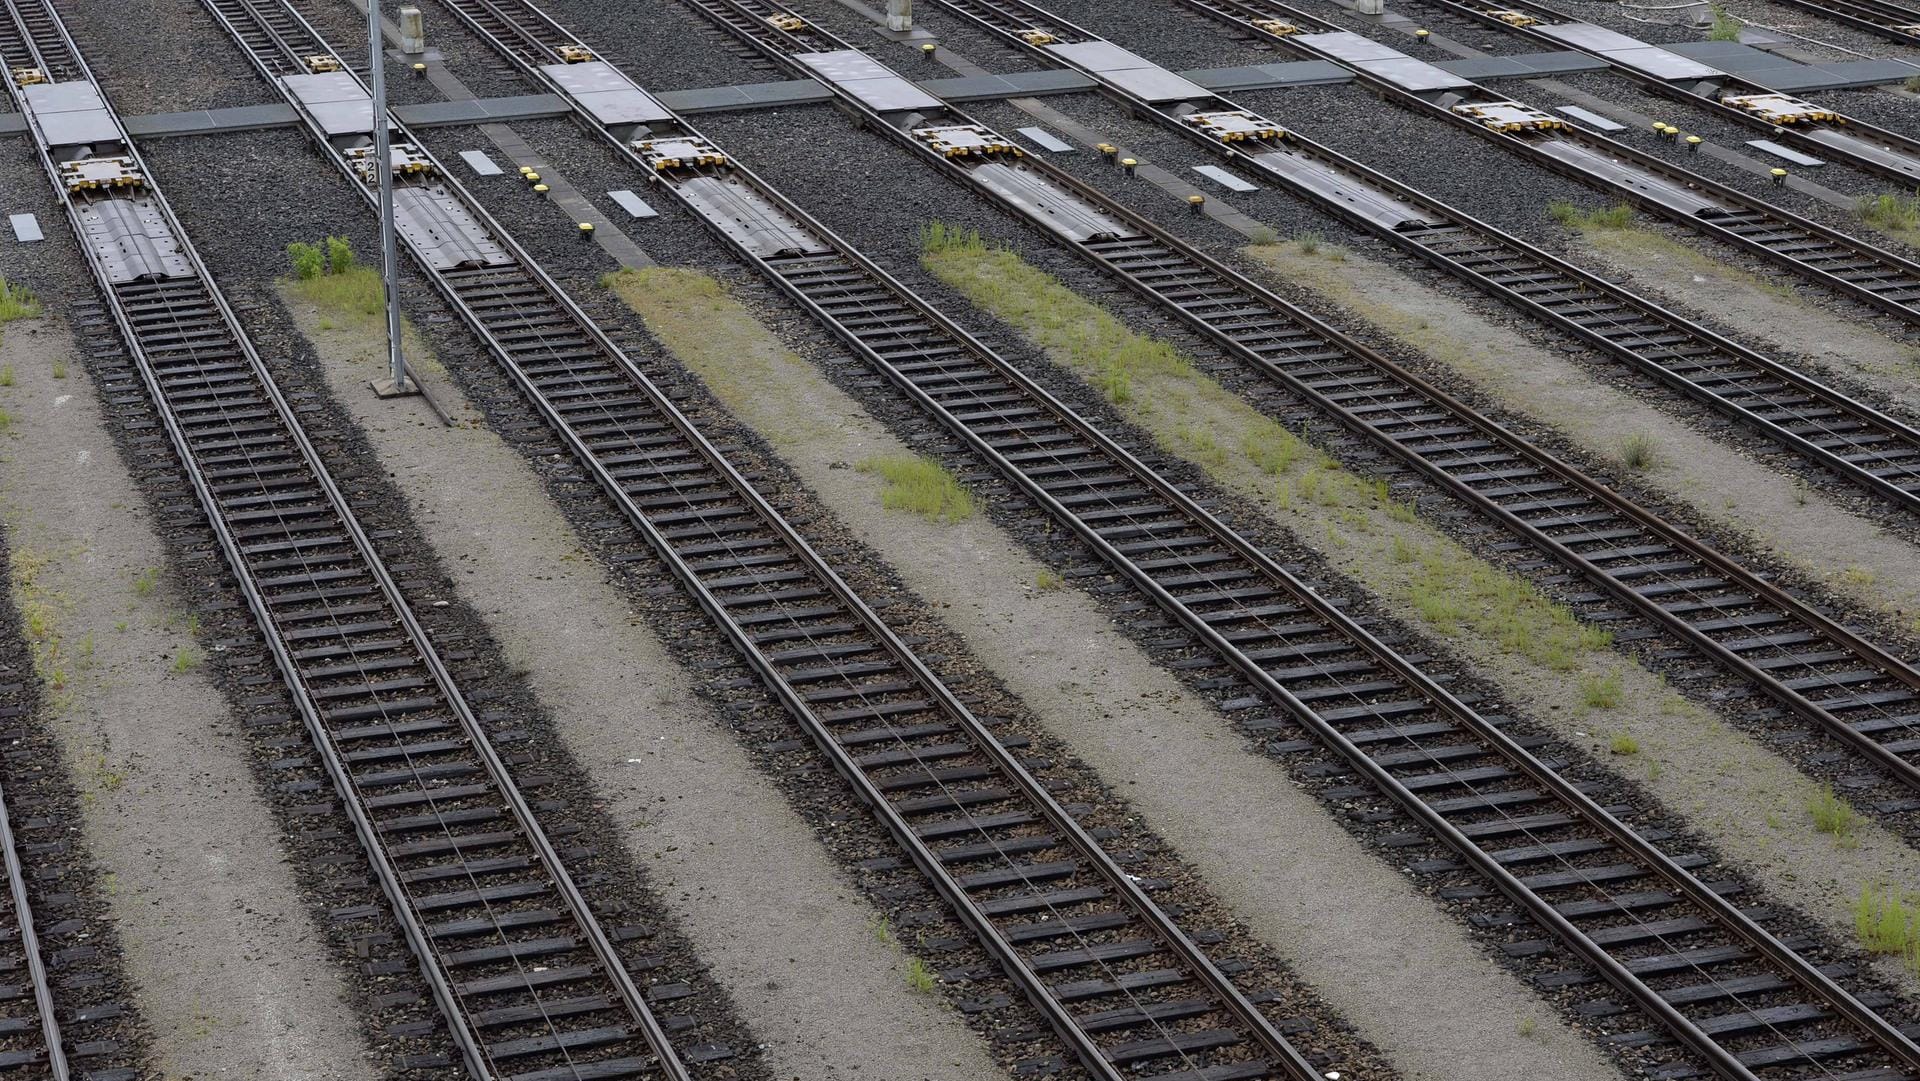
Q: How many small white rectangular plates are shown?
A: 7